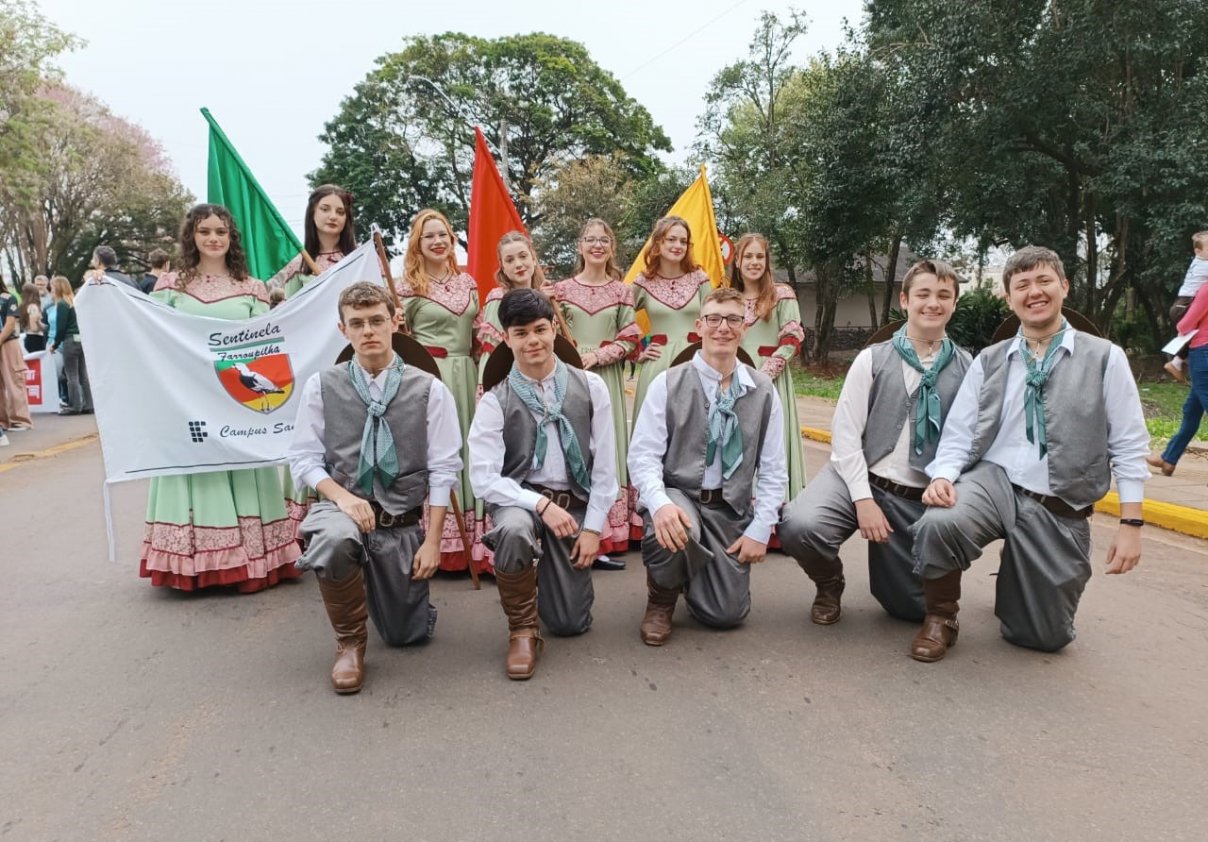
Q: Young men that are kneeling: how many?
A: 5